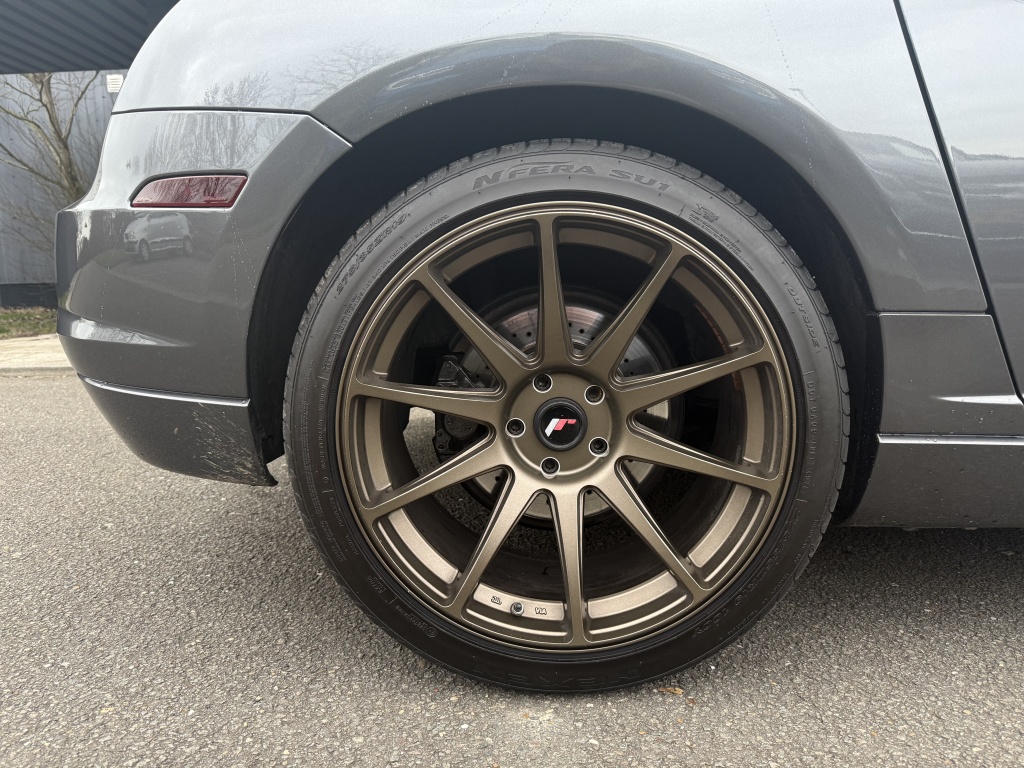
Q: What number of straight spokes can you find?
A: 10